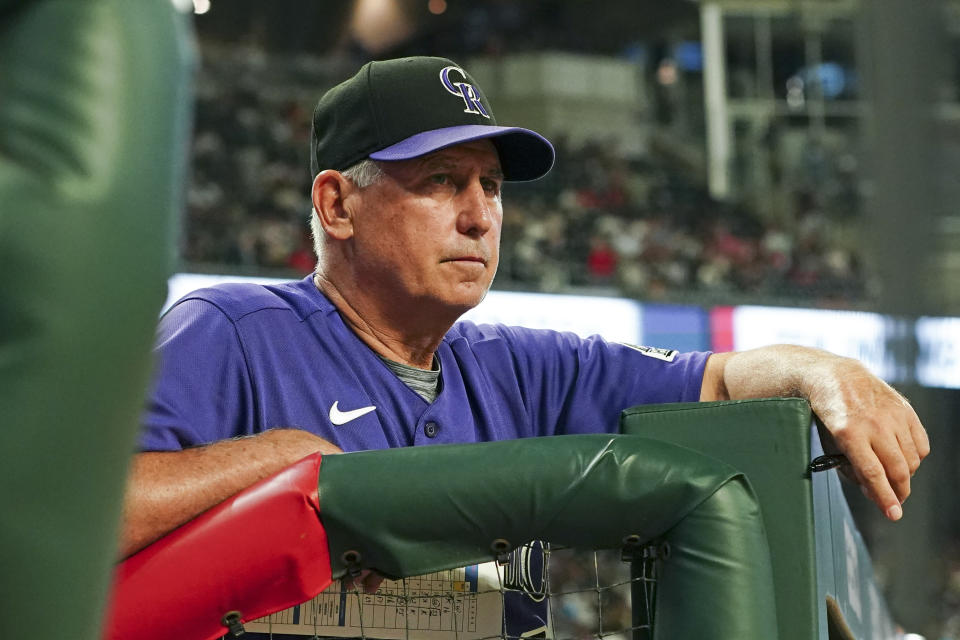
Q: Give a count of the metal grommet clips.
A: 5